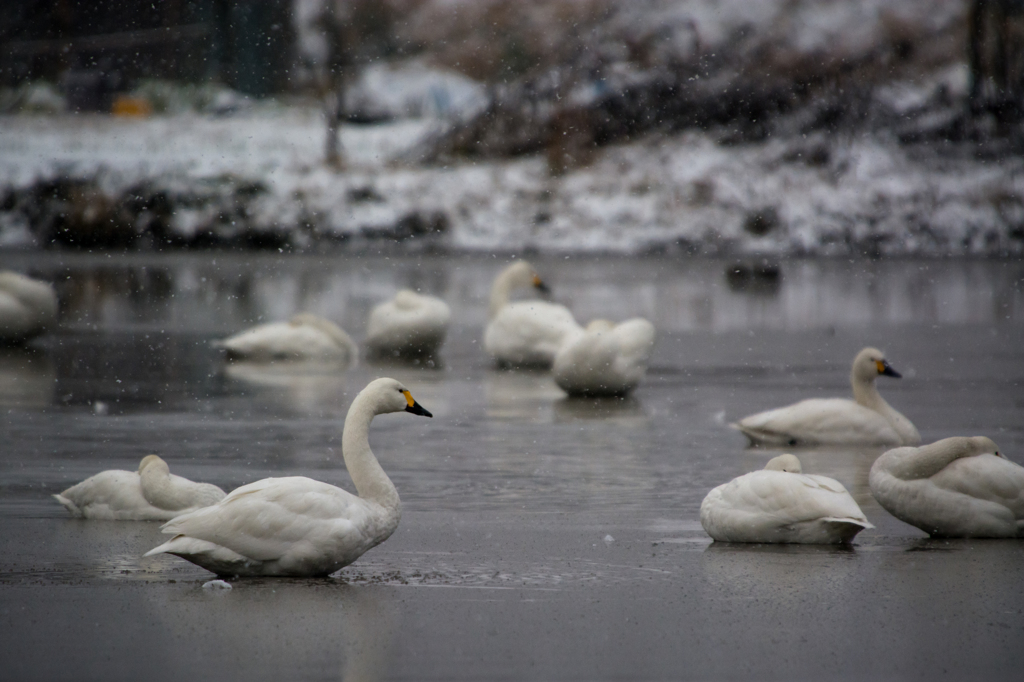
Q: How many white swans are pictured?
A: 10